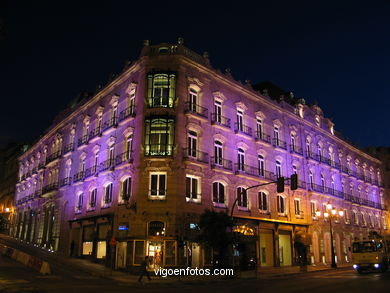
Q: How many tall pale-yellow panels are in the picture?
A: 2